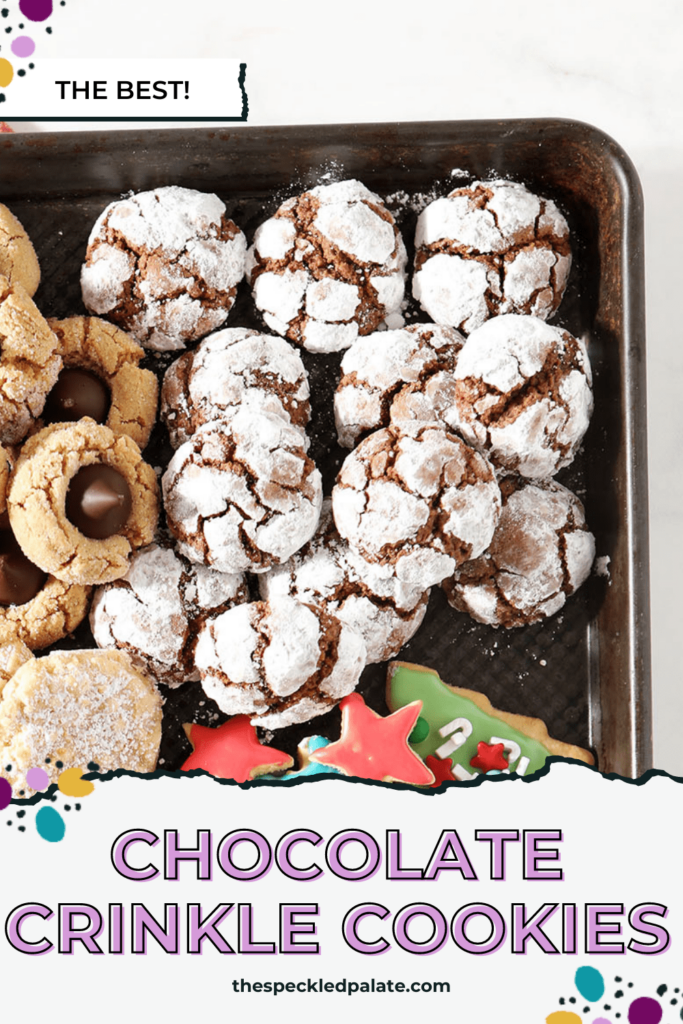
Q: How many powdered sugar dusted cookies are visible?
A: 12